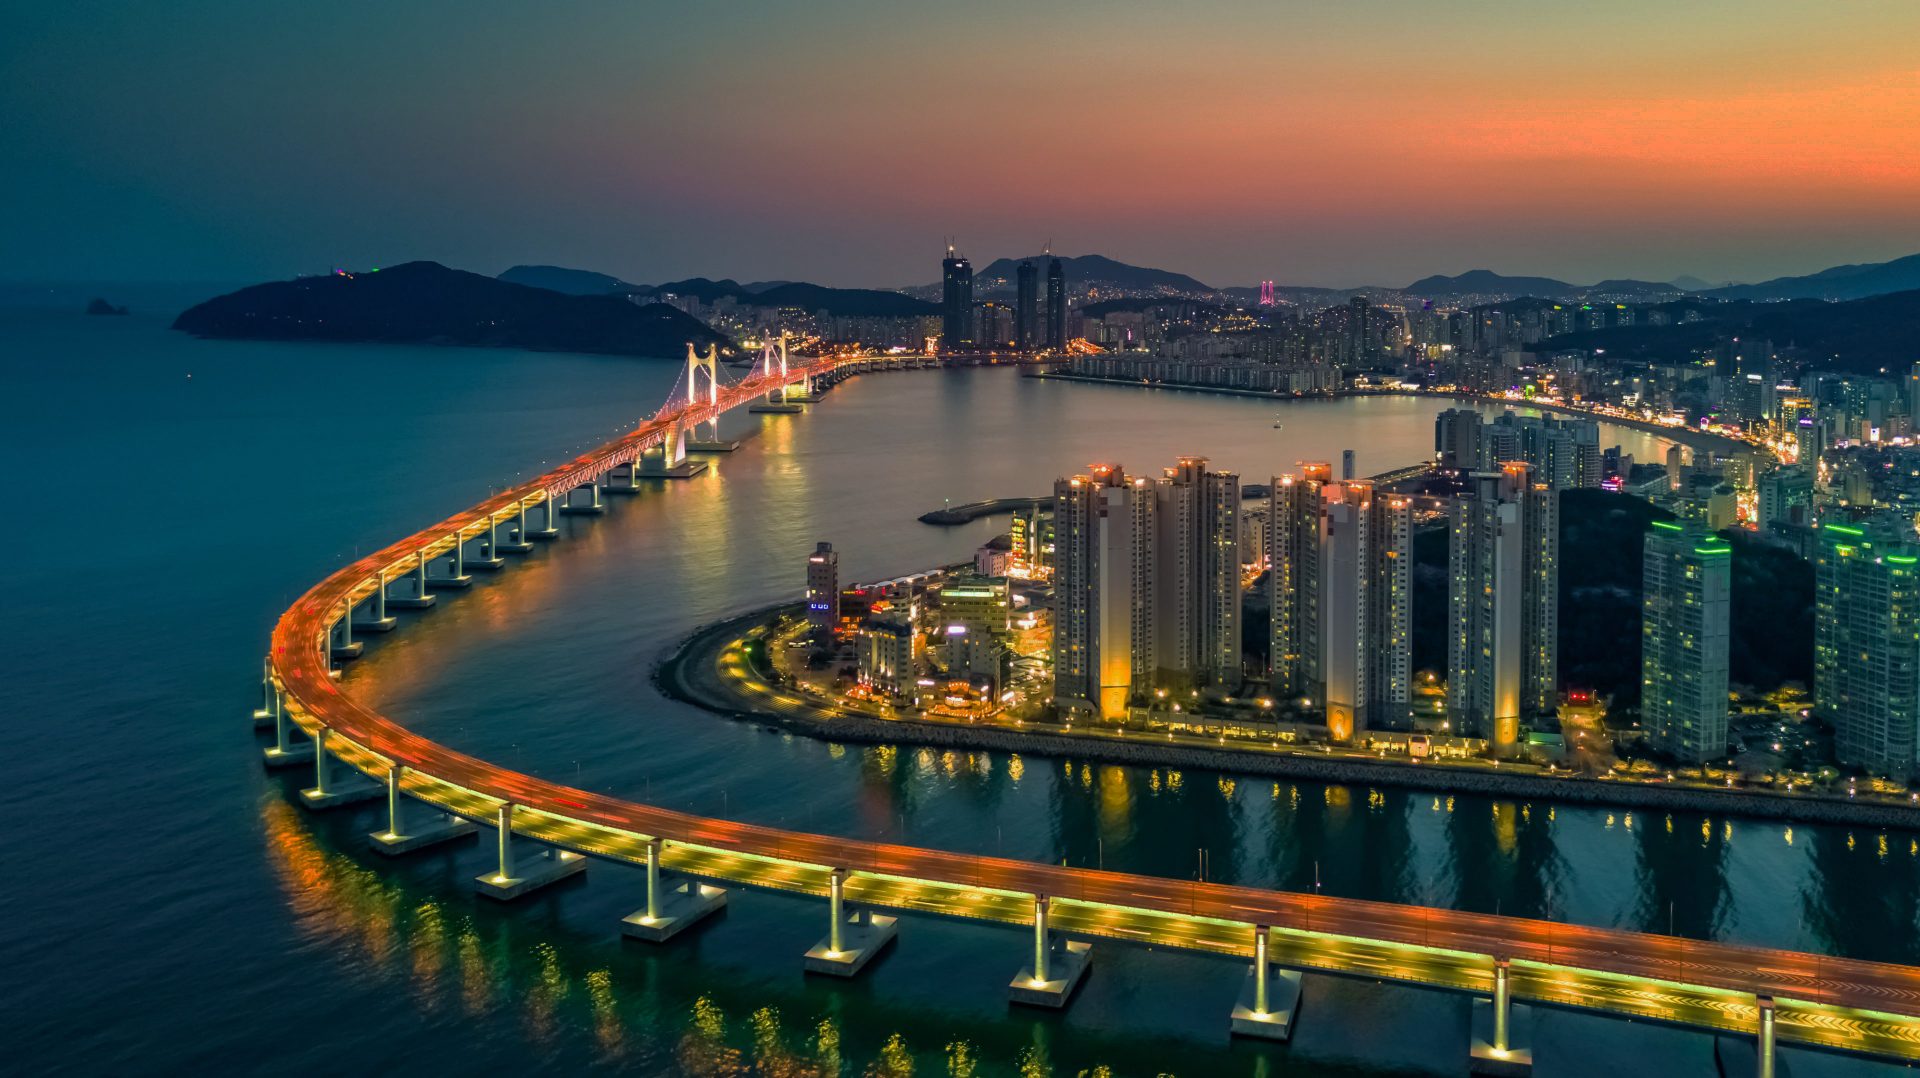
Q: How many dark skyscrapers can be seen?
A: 3